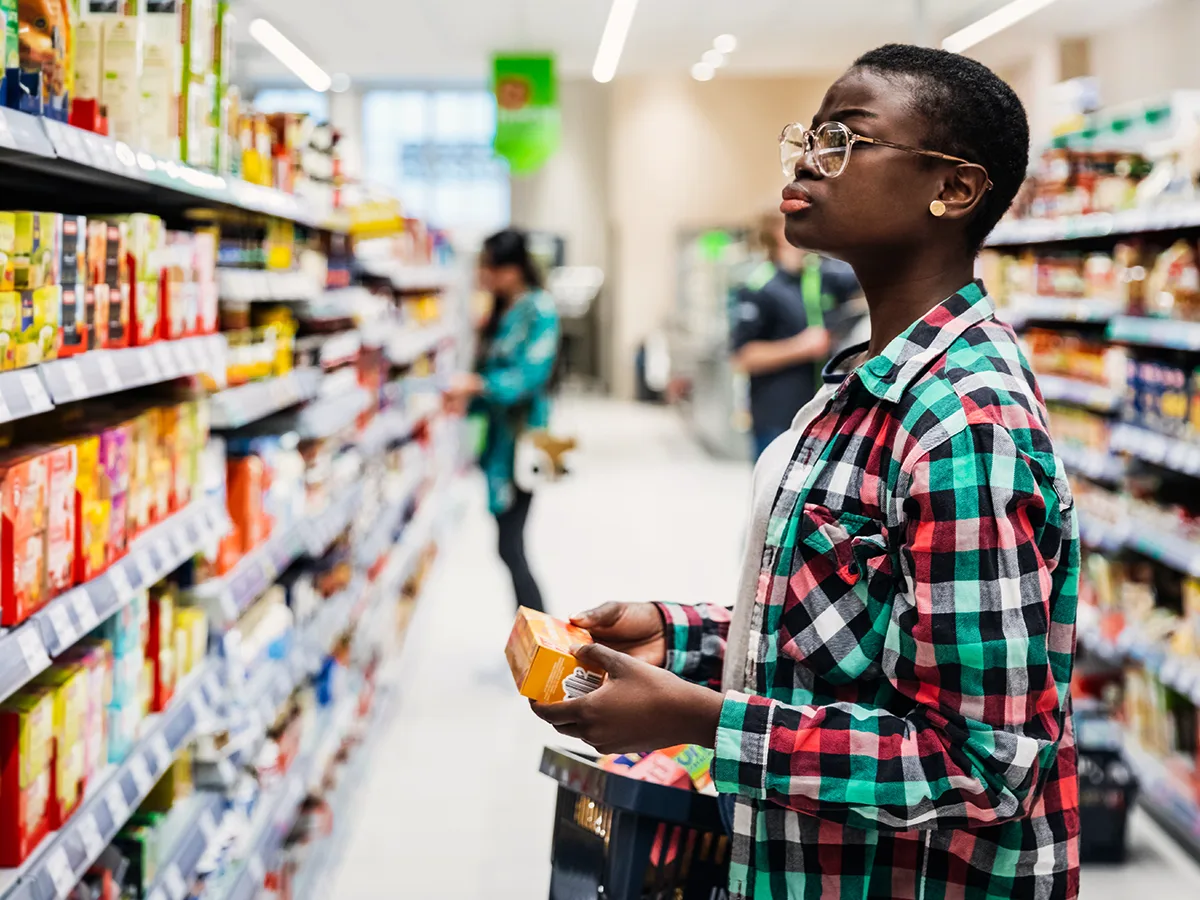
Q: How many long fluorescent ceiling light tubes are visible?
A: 3